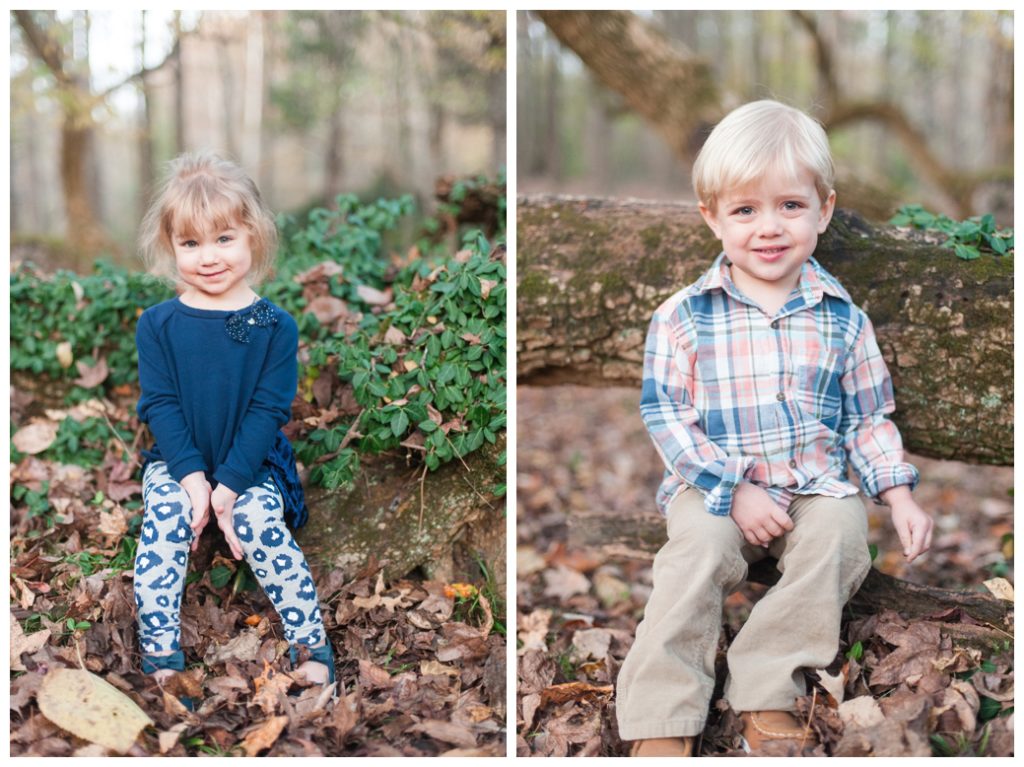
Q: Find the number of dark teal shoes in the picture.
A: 2